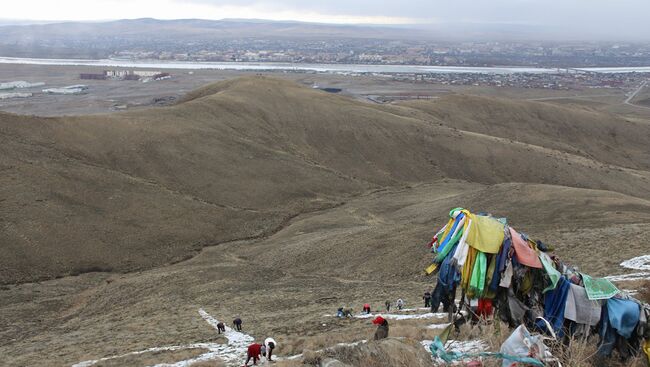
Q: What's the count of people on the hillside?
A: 11